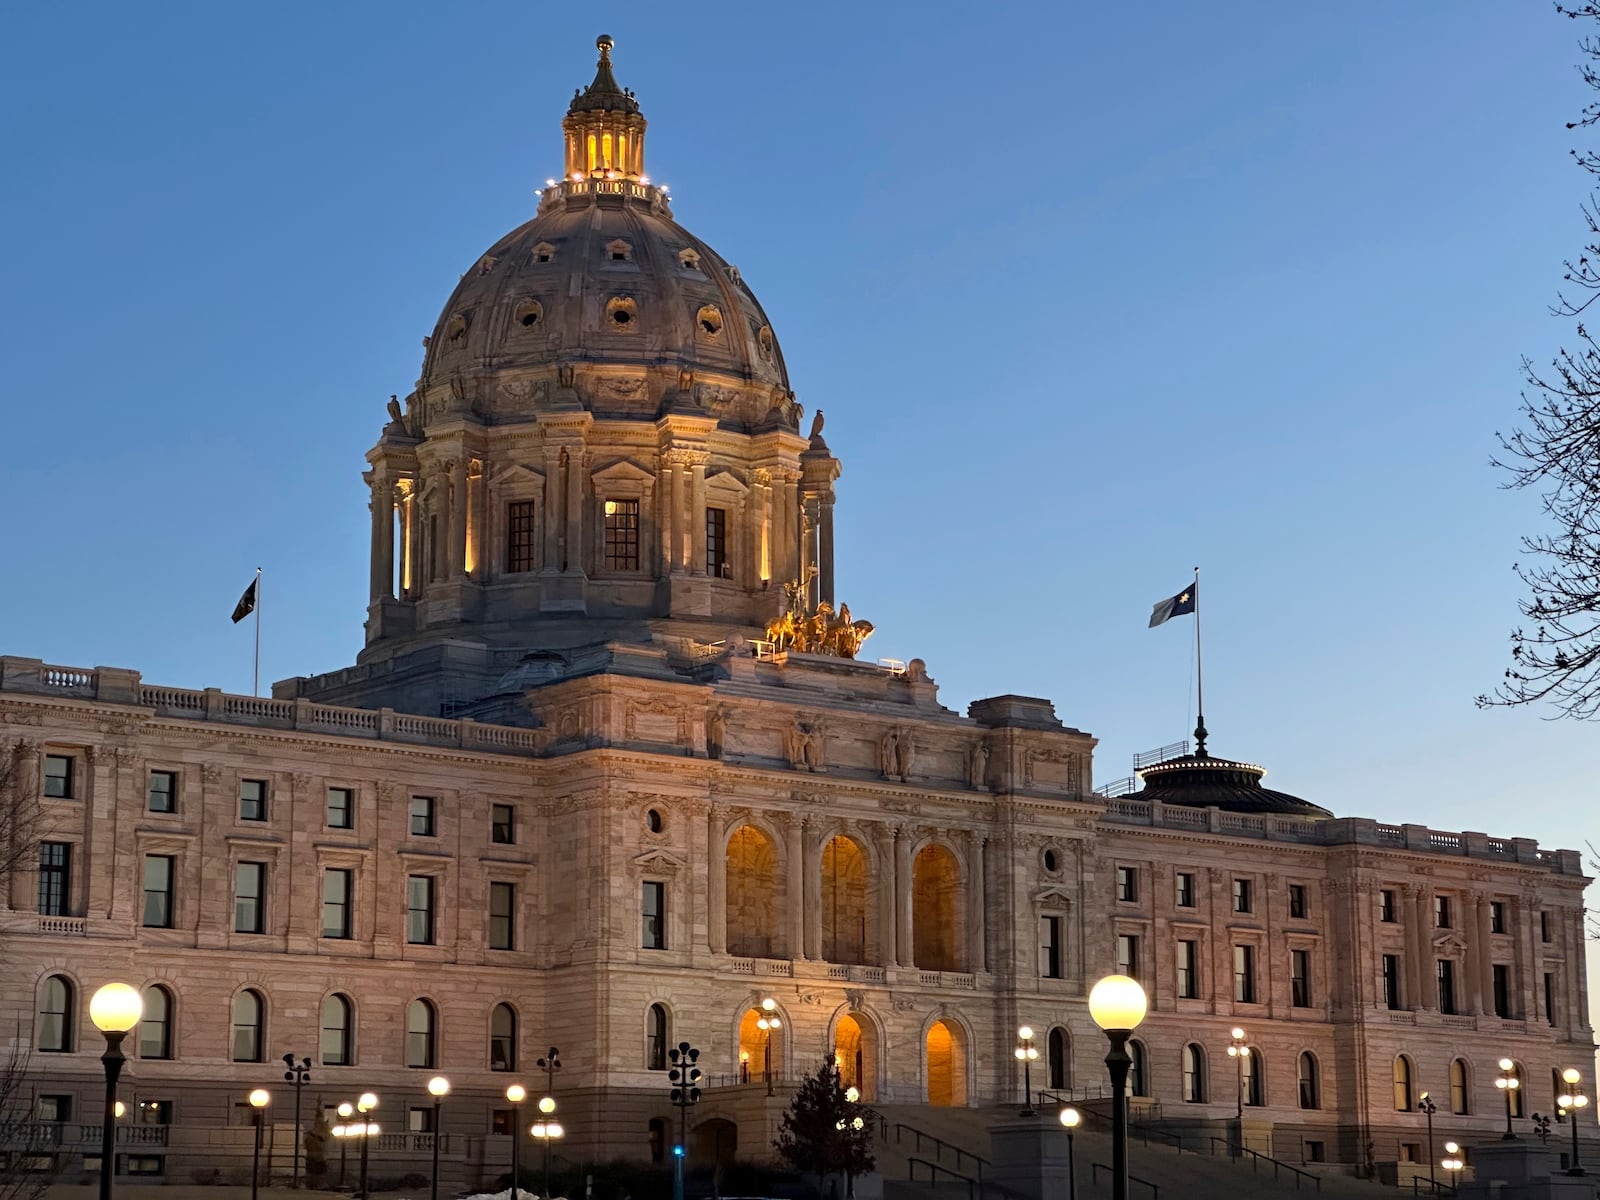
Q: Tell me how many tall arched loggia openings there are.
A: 3